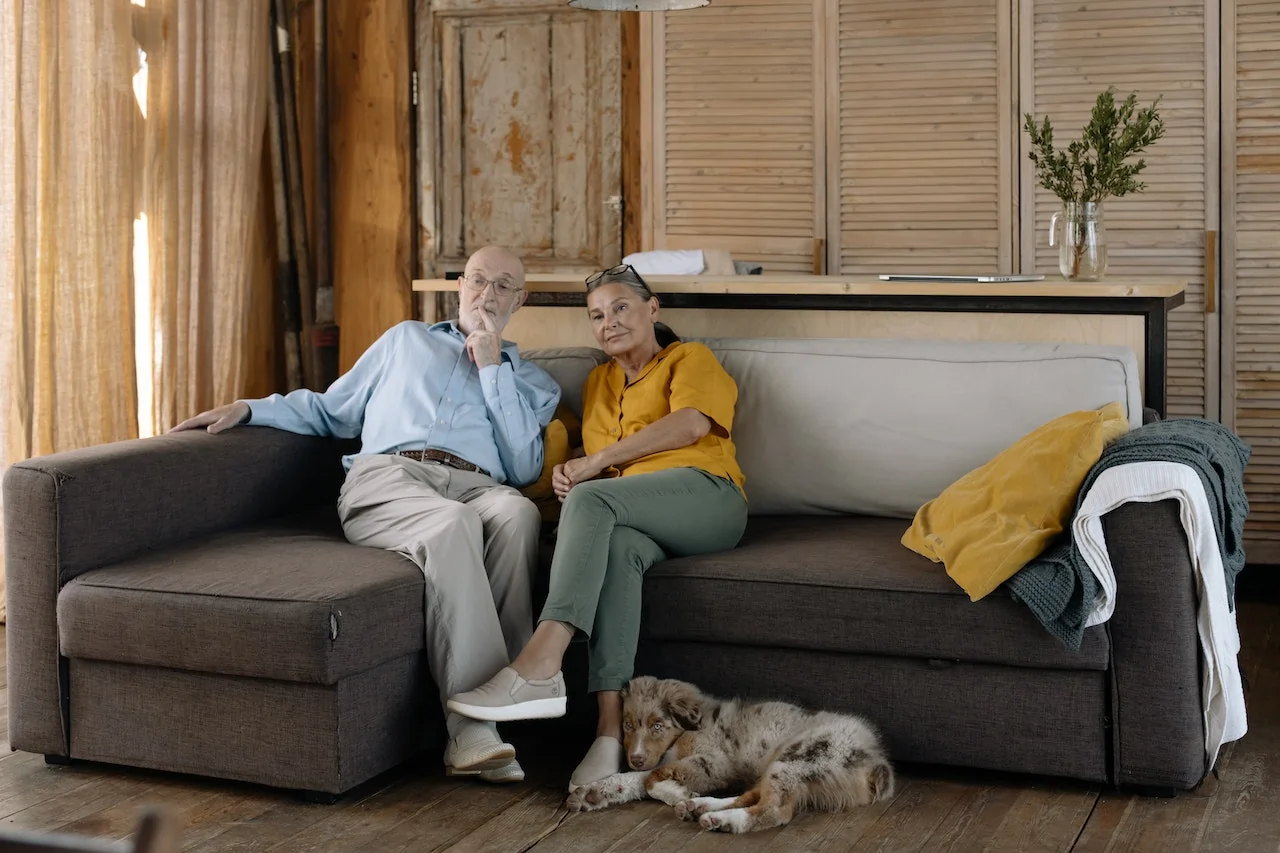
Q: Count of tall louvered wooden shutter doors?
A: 4